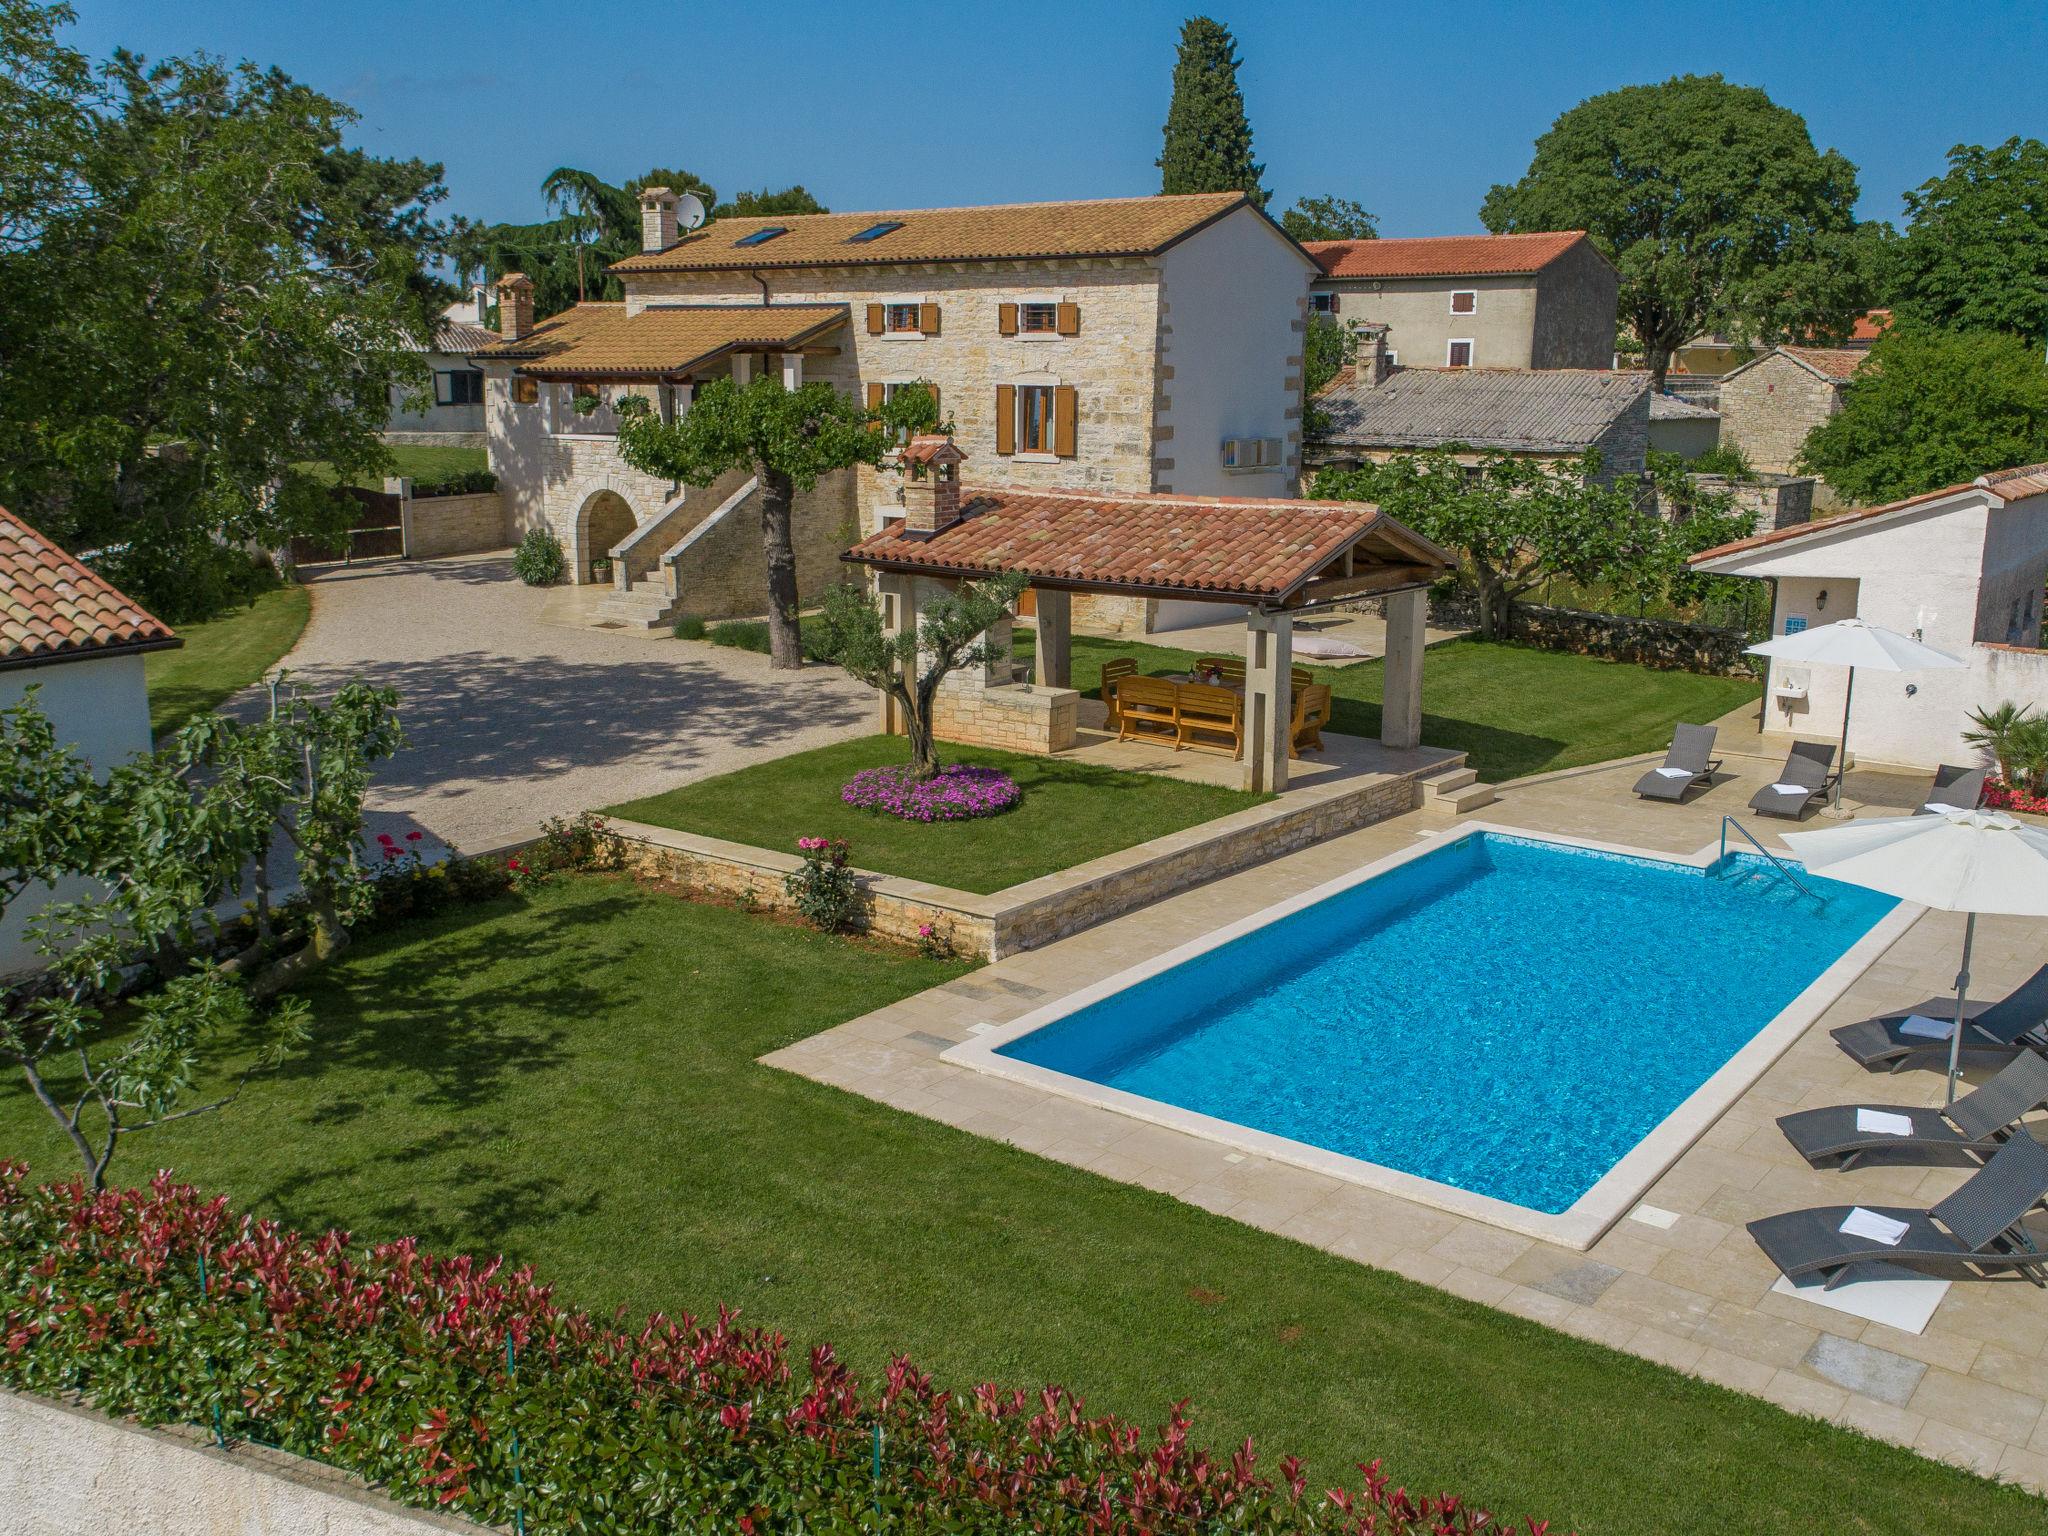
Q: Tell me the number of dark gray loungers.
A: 6